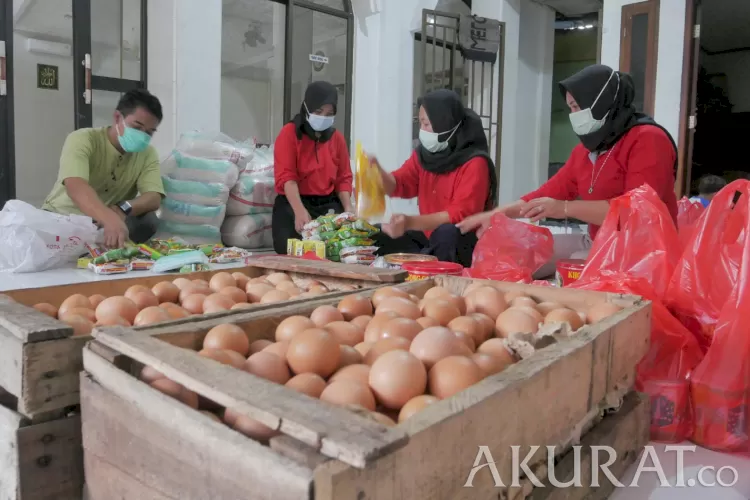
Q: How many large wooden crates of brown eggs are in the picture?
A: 2